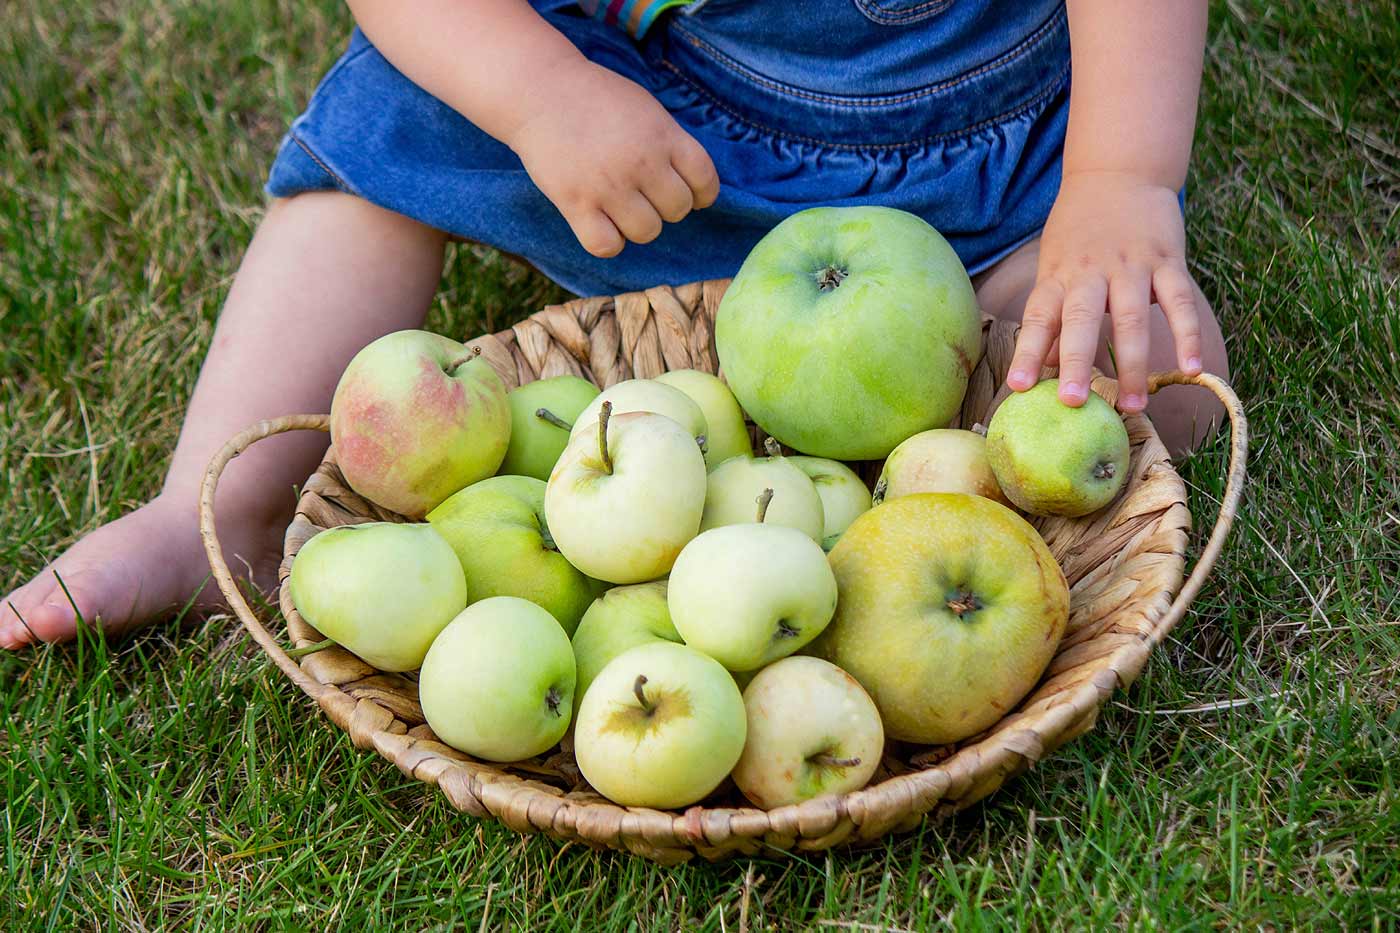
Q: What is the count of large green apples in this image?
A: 1